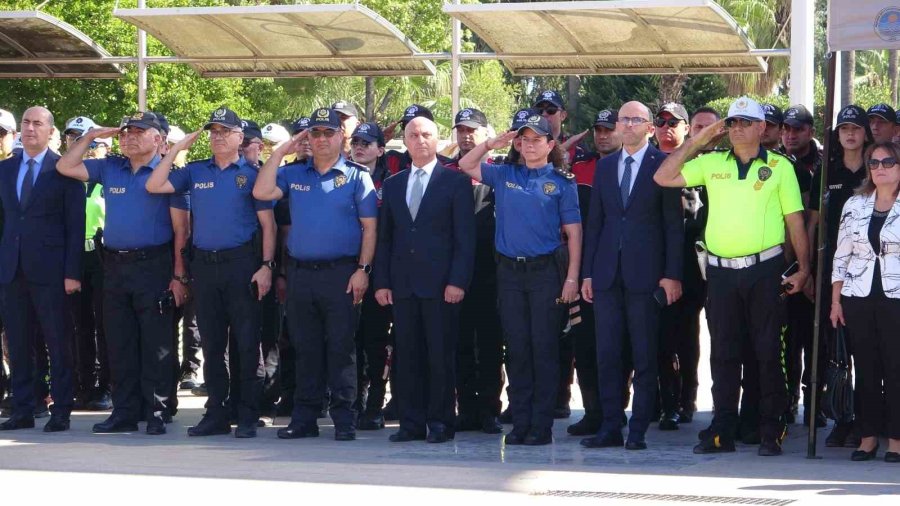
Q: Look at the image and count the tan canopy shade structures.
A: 3